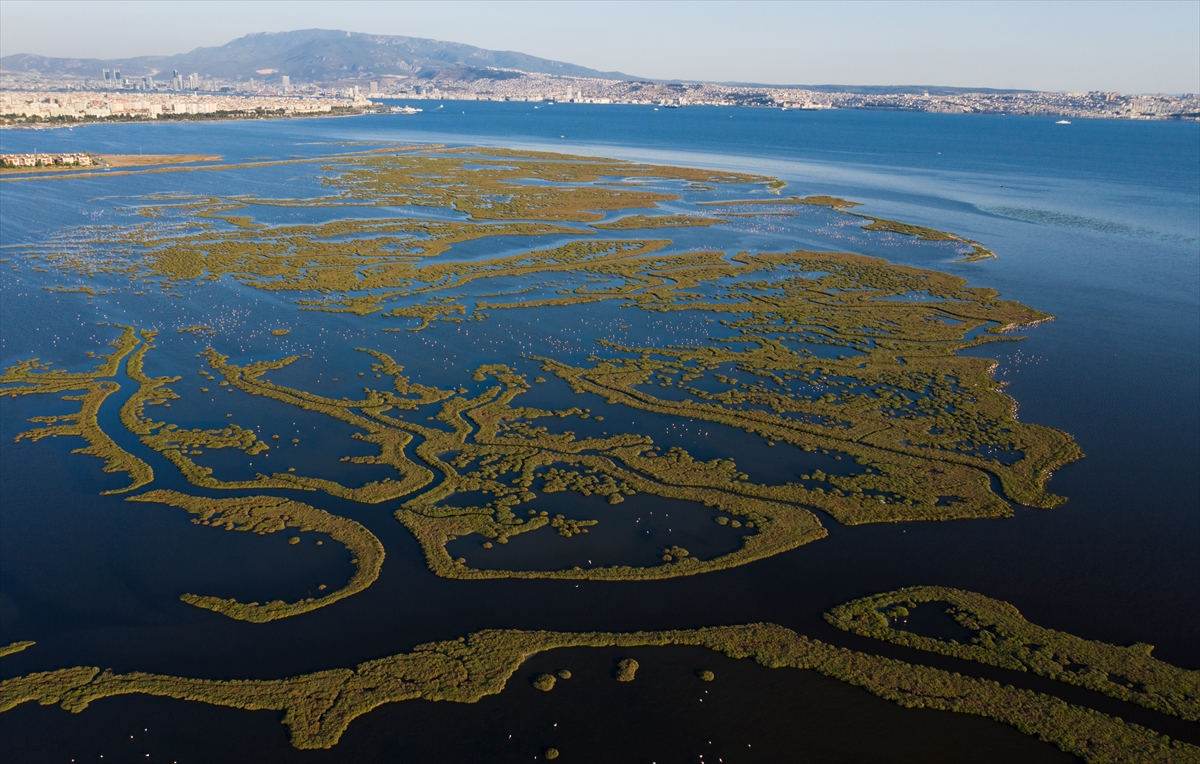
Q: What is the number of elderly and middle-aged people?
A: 0